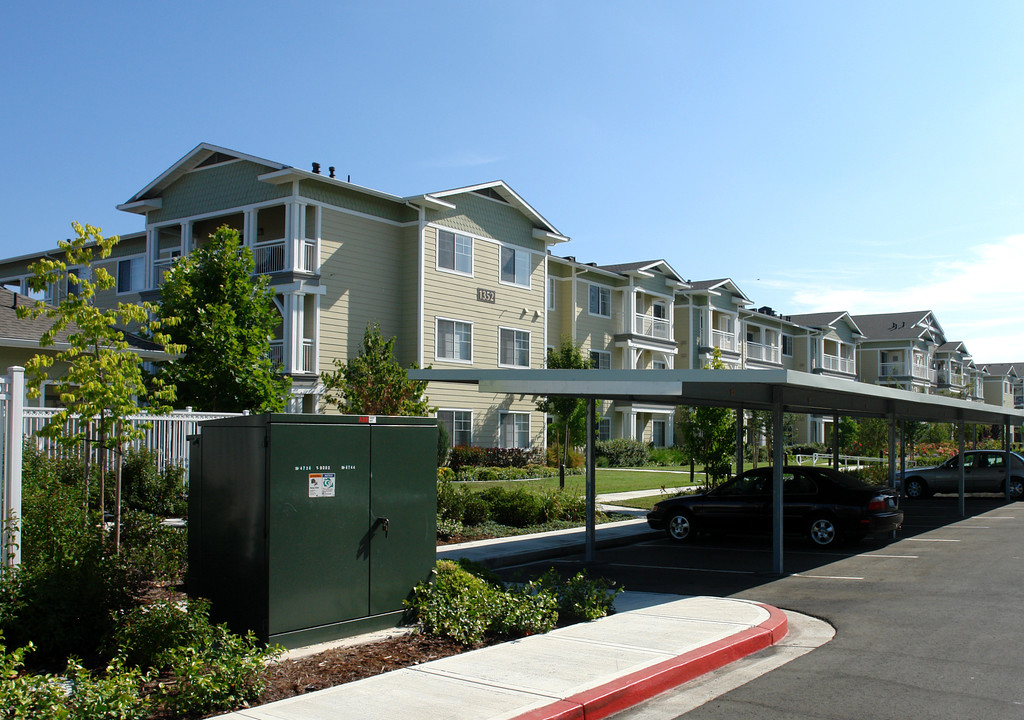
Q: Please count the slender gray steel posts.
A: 10